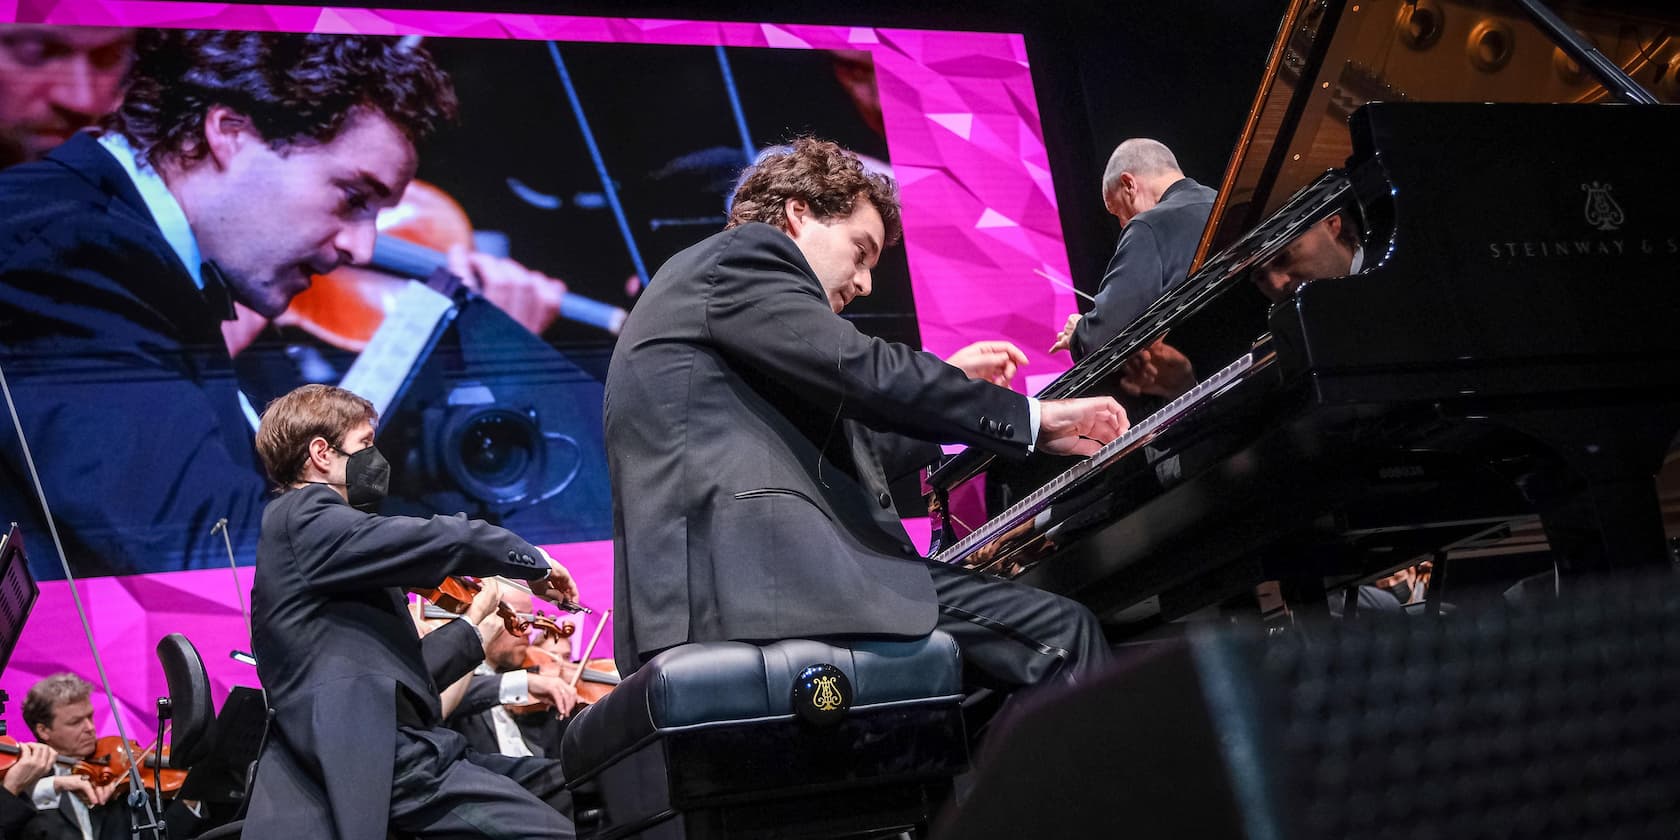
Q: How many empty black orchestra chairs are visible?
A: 1